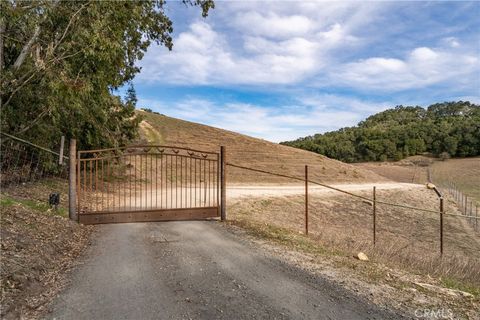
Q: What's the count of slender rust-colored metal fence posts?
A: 3